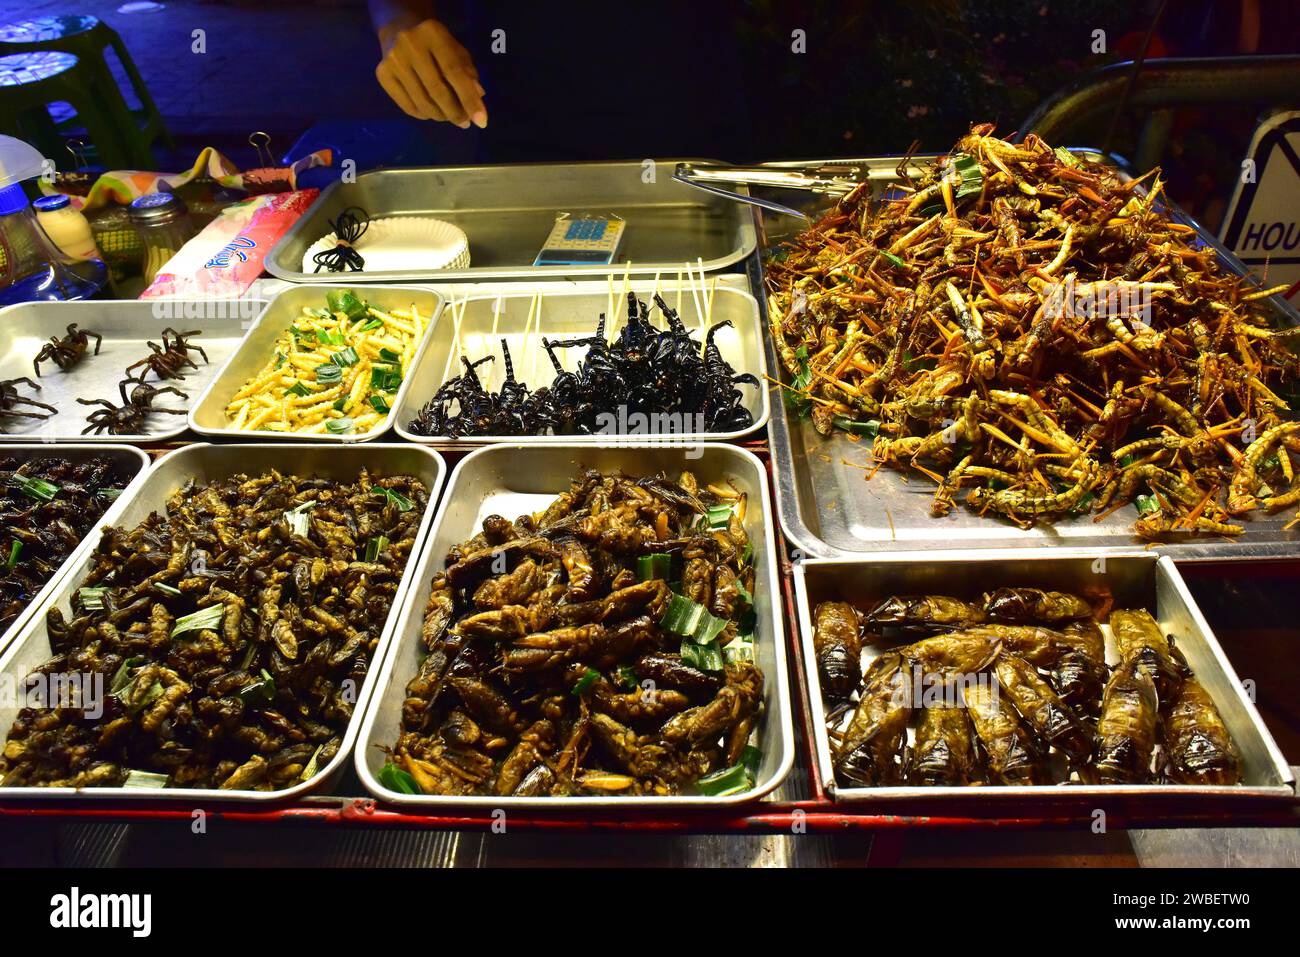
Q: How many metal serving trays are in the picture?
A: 9